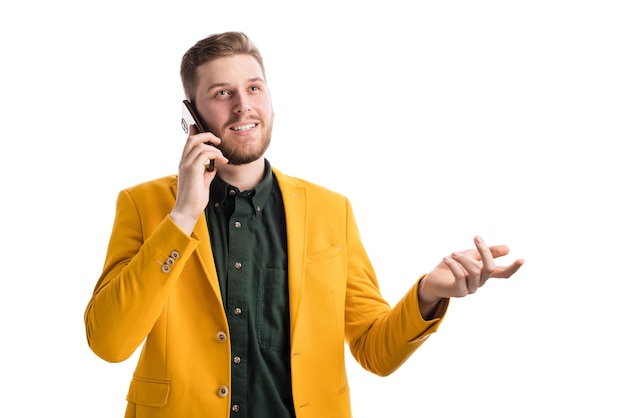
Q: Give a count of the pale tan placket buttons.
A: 5